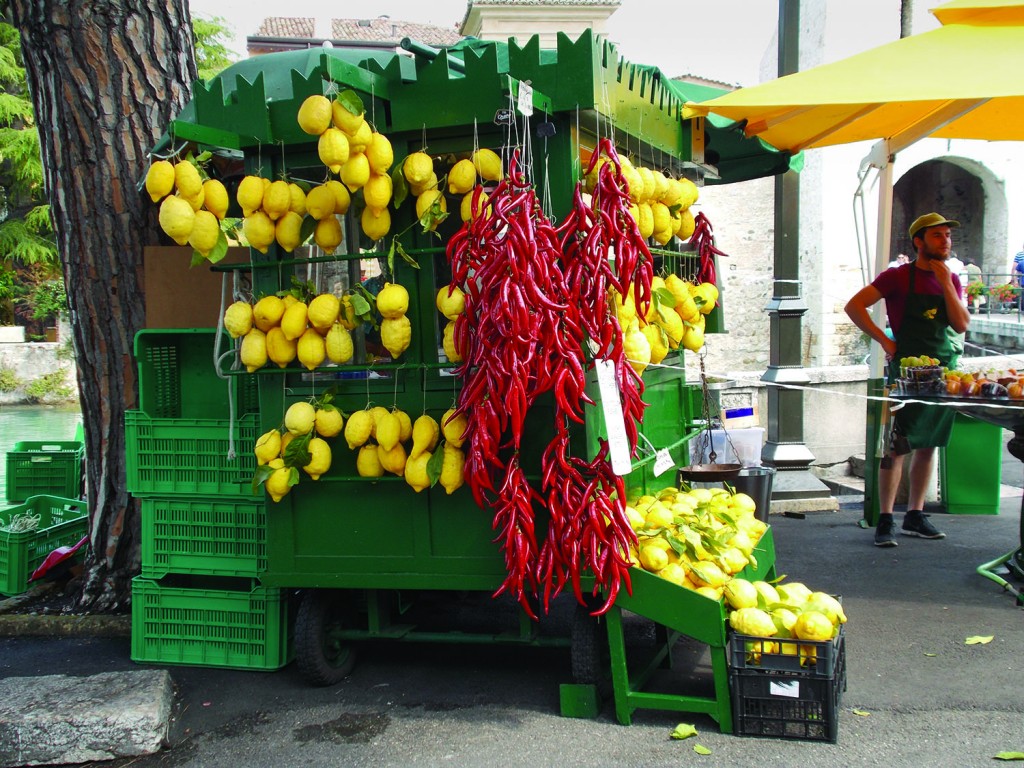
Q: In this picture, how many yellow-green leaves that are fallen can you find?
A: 6